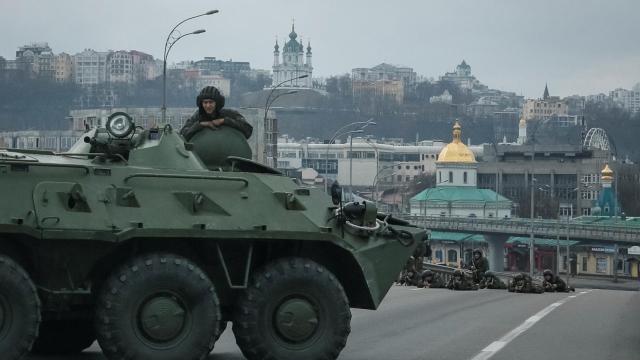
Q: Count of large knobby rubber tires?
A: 3